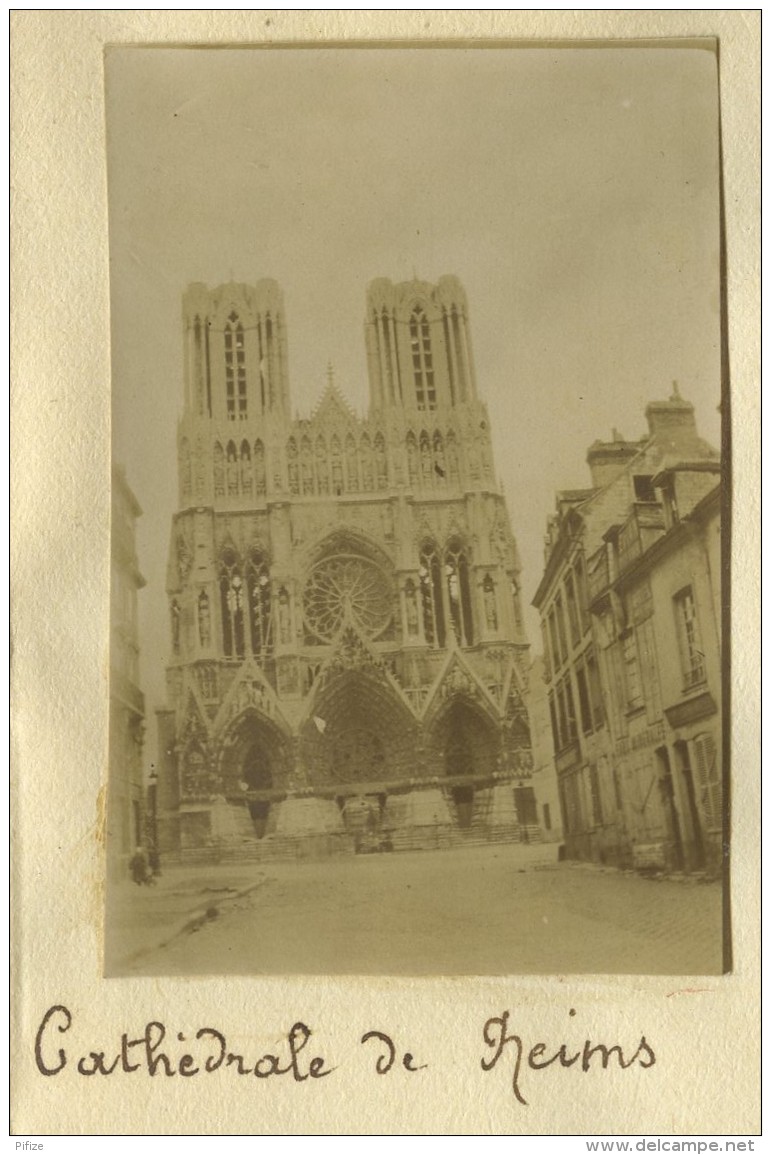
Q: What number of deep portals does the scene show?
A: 3